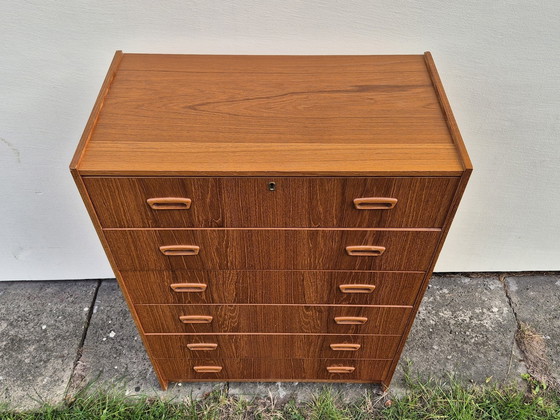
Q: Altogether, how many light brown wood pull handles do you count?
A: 12